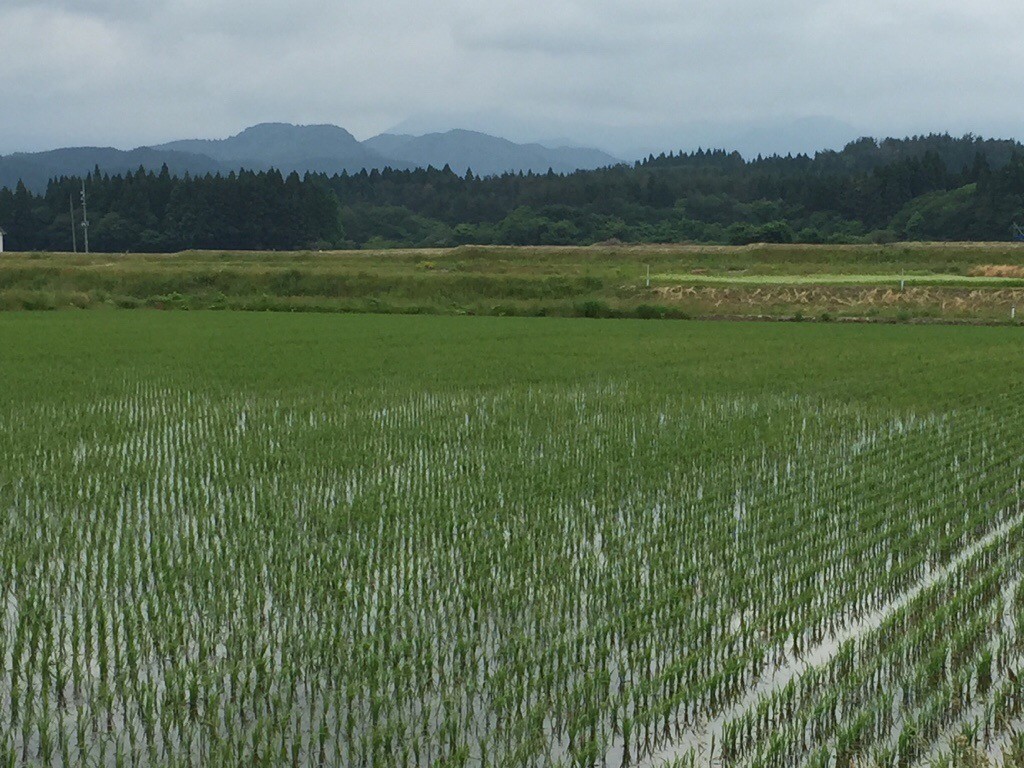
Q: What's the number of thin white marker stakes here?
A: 3